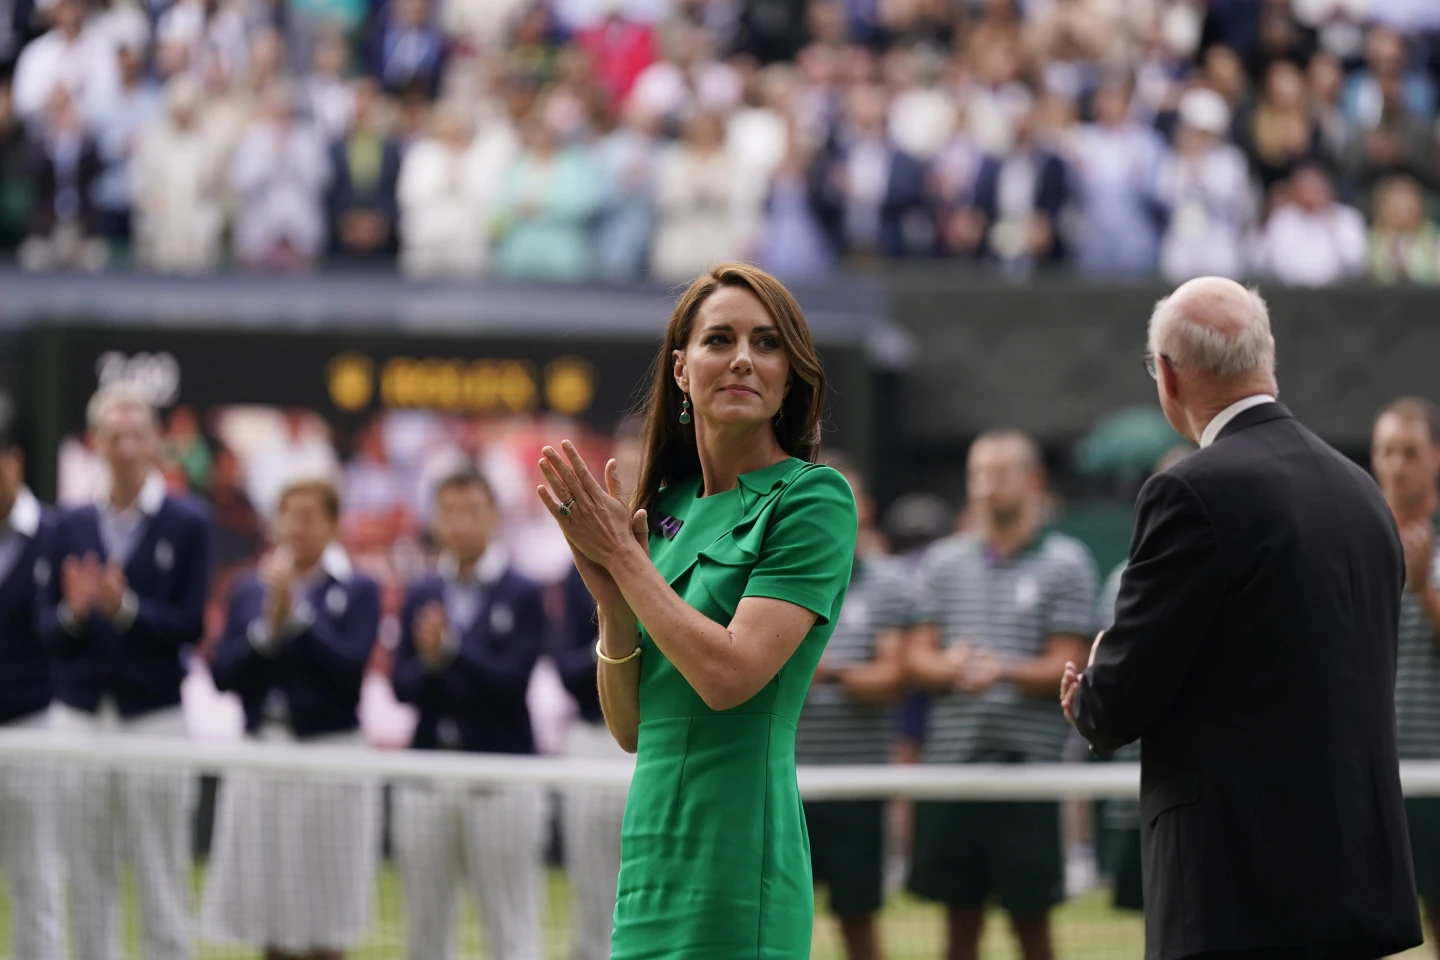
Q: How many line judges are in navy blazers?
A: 5